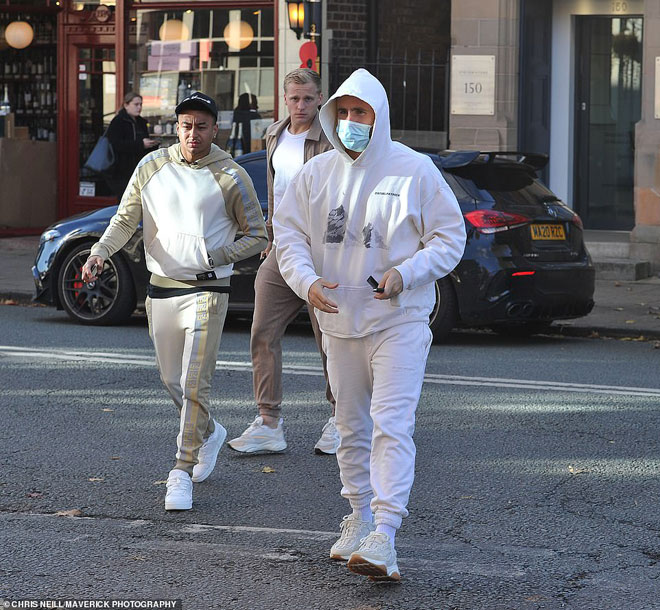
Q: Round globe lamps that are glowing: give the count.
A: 3